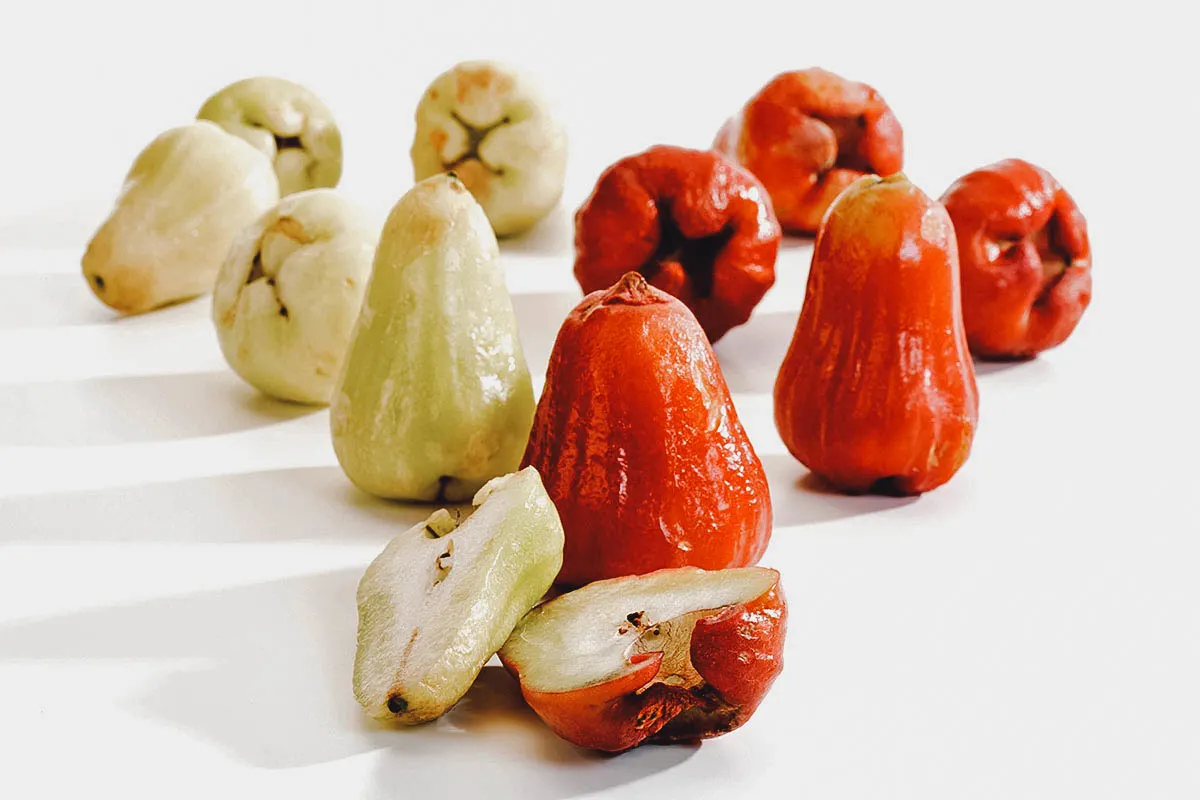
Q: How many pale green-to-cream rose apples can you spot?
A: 6